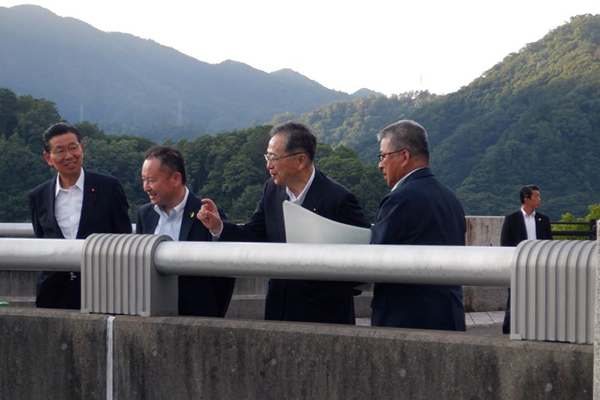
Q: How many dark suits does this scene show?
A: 5